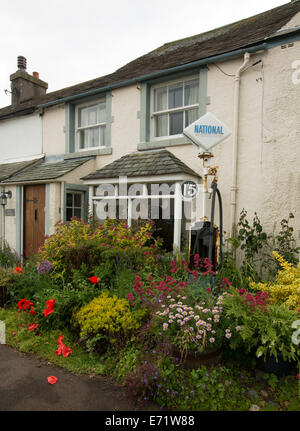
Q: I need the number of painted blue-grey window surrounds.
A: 3